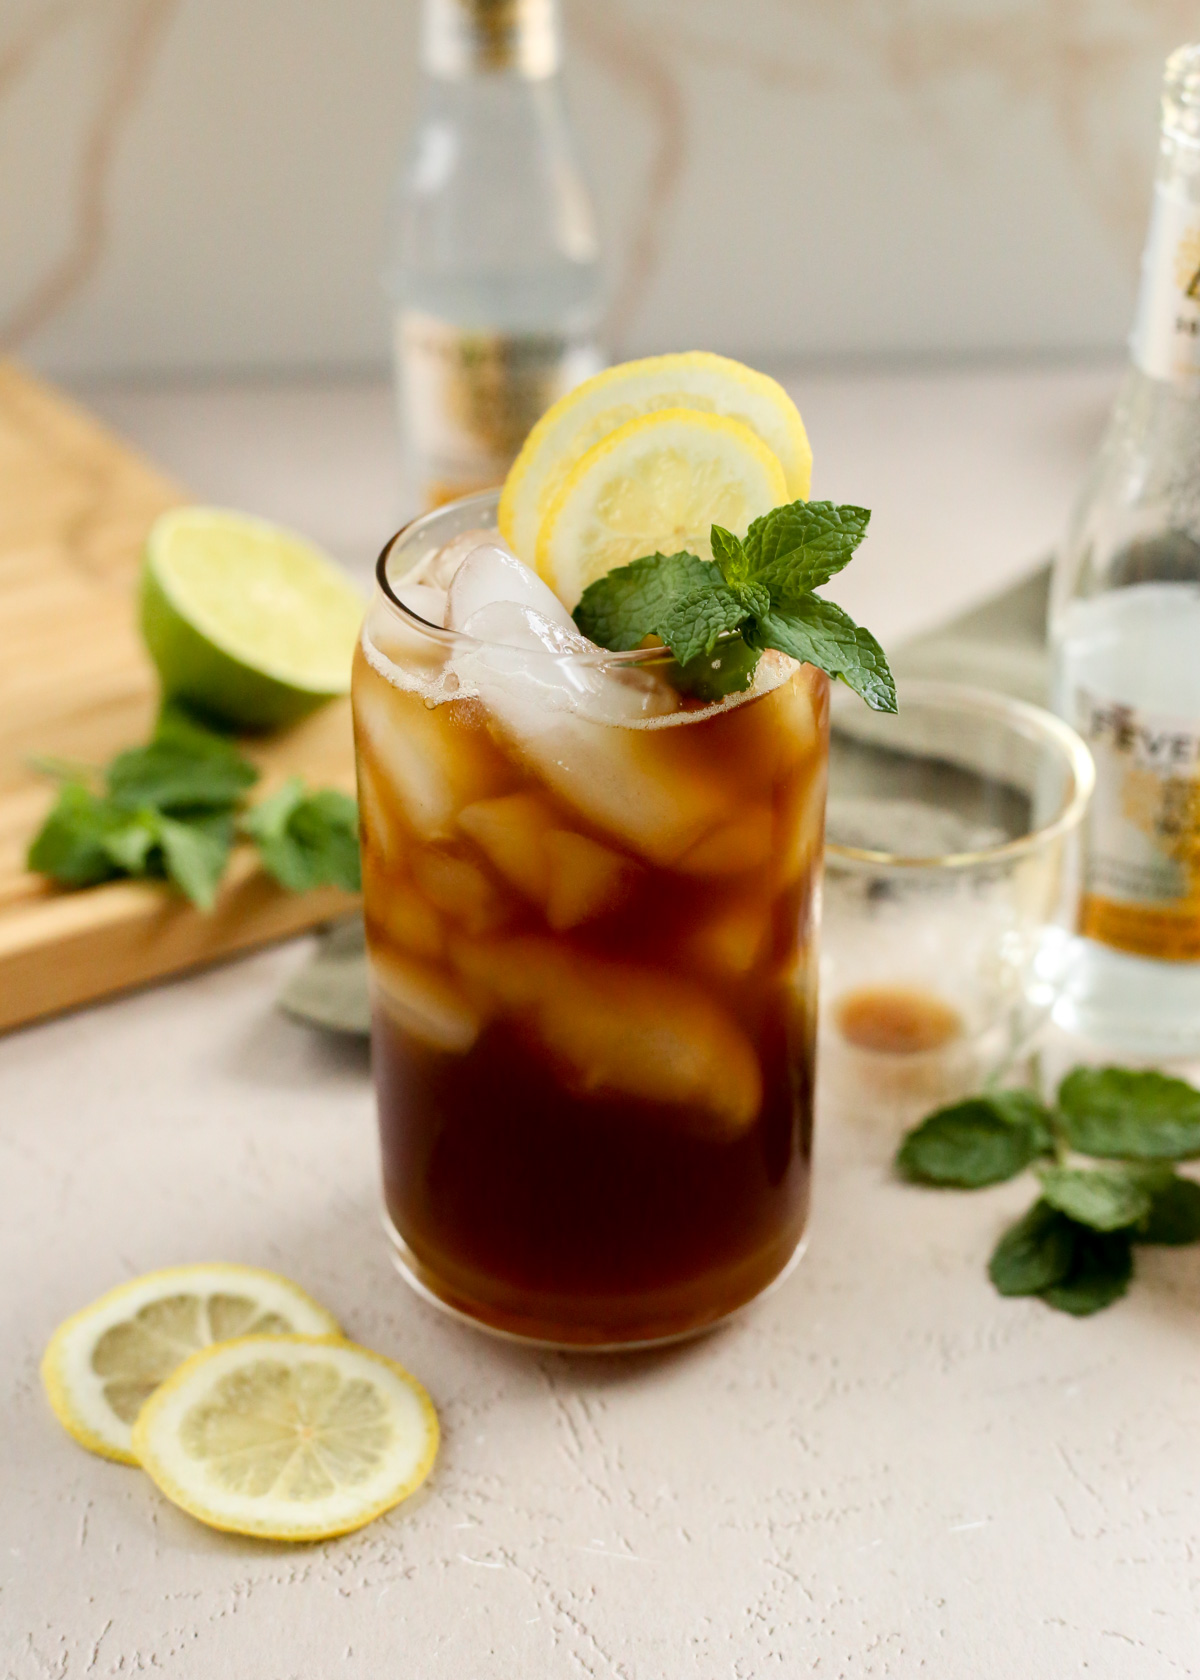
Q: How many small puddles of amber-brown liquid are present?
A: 1